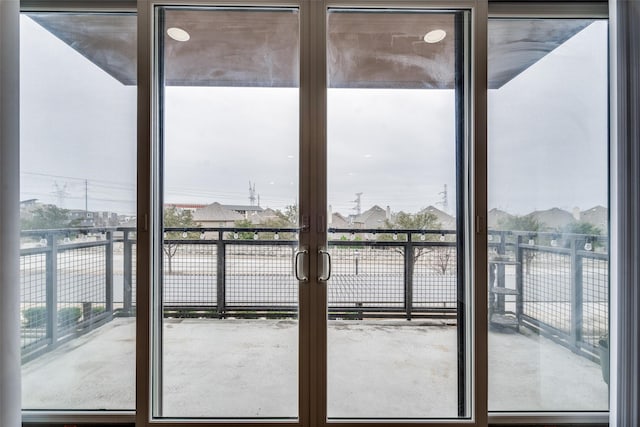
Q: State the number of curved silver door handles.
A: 2